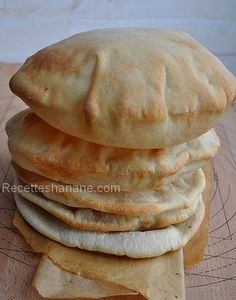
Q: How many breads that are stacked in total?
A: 5